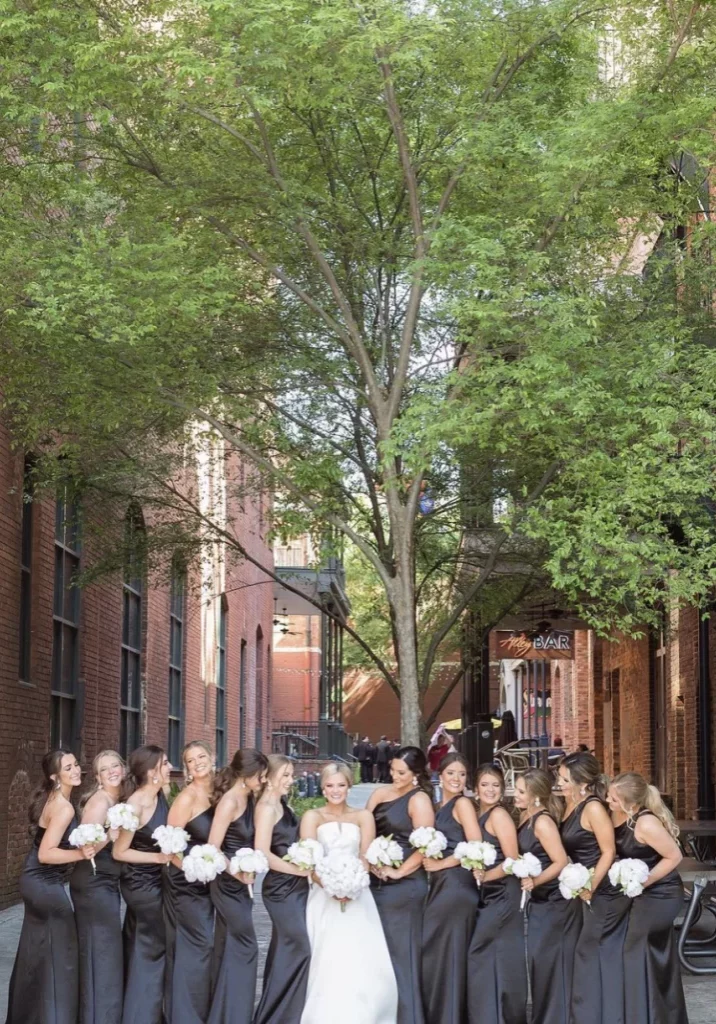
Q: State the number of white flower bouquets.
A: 13